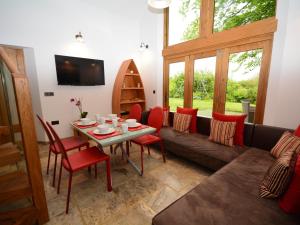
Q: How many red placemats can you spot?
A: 4